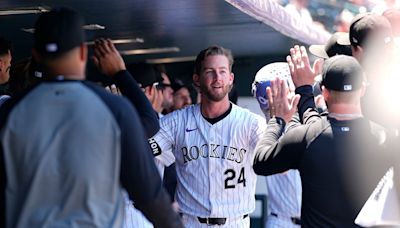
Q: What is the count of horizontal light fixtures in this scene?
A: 5